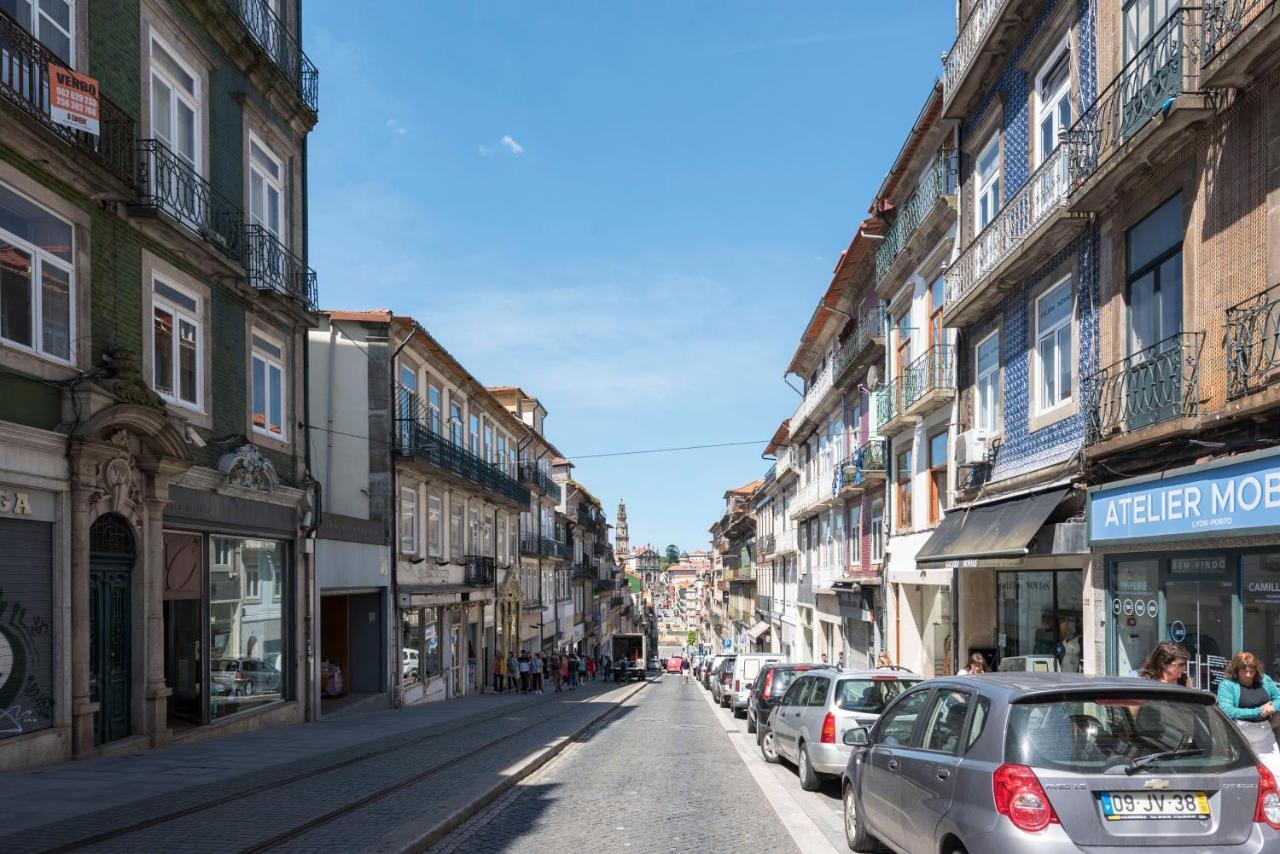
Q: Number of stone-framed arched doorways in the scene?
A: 1